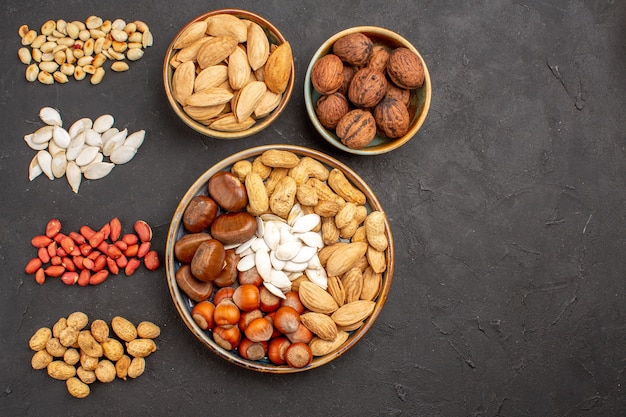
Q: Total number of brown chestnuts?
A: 7